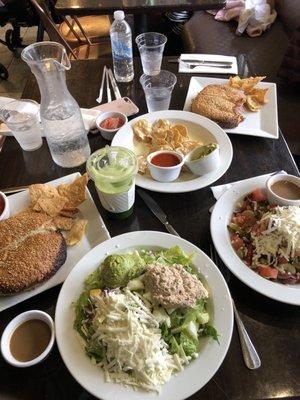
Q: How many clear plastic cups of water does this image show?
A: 3